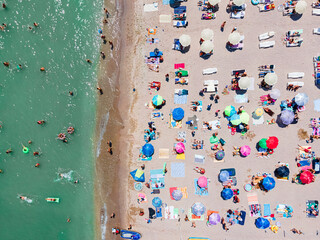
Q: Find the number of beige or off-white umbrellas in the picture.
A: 9